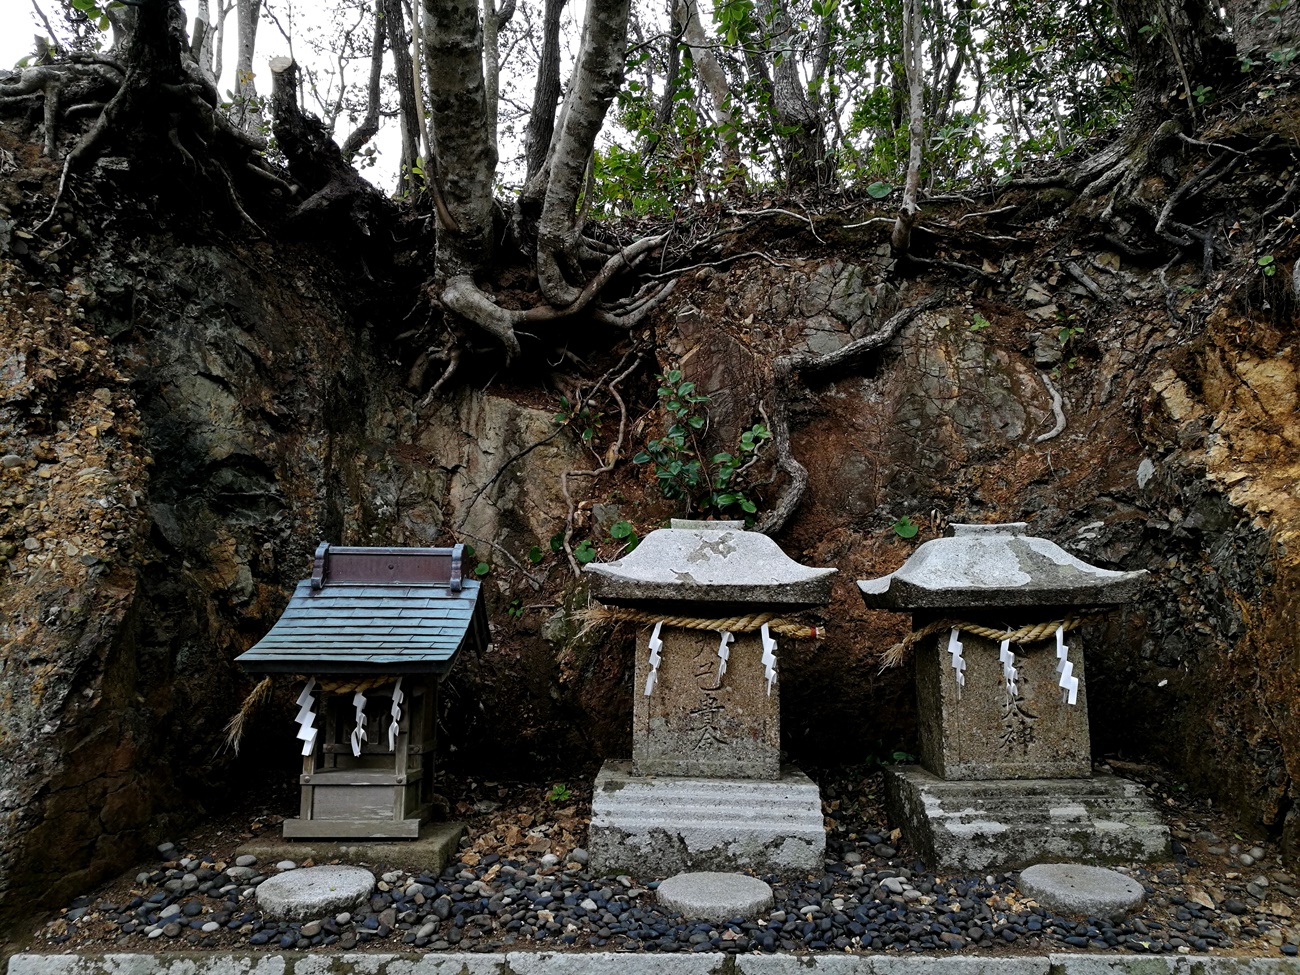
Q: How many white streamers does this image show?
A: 9